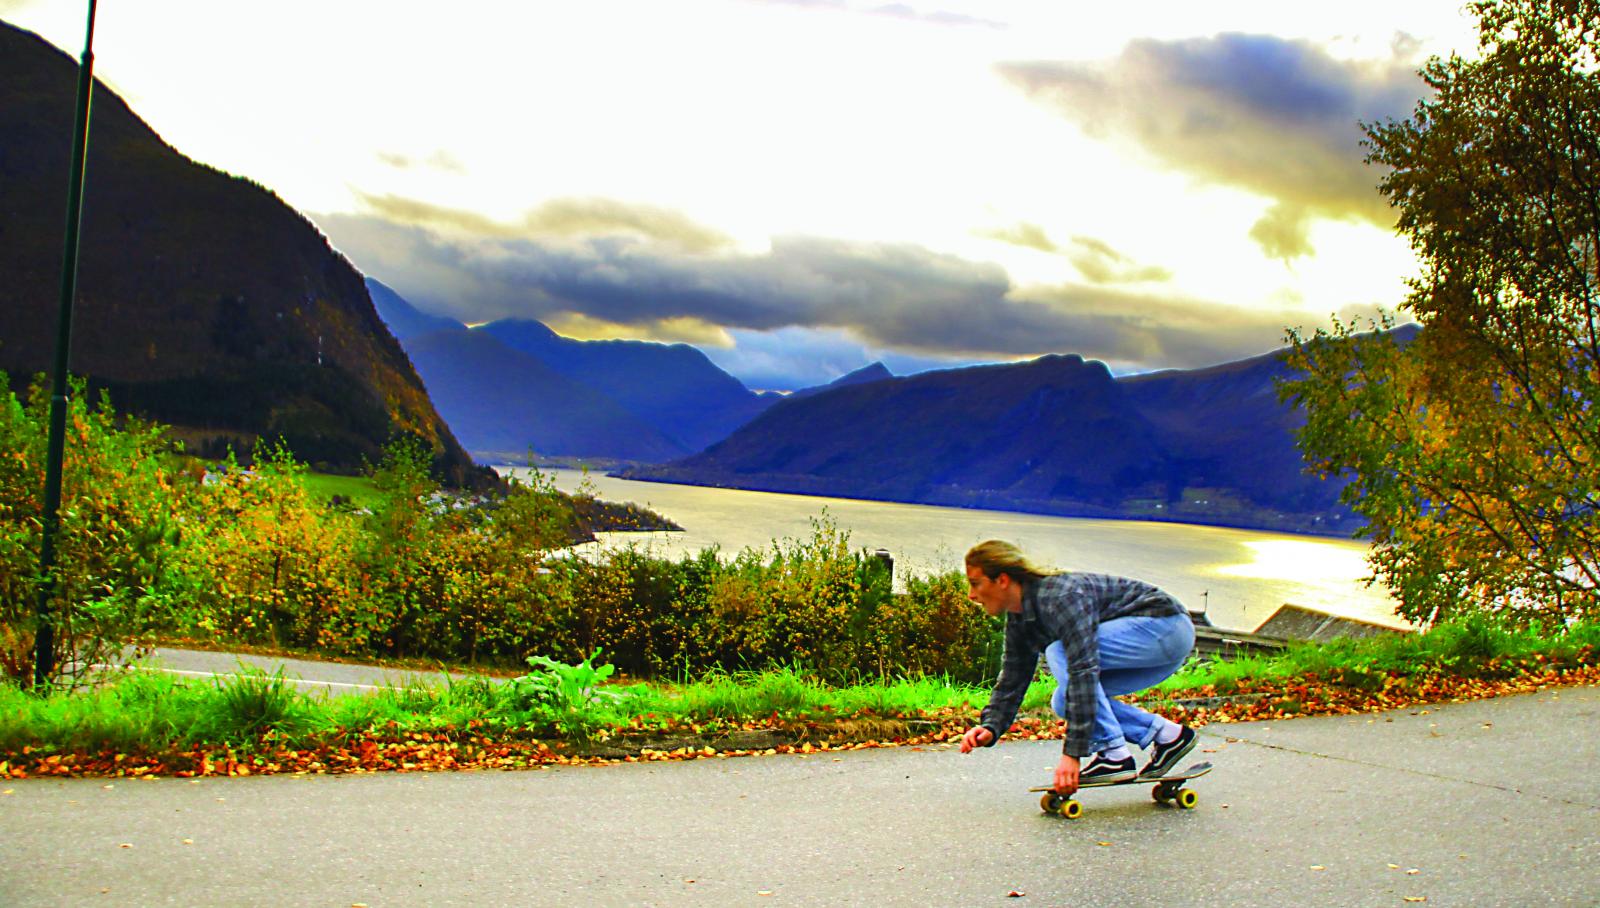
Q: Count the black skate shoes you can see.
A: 2